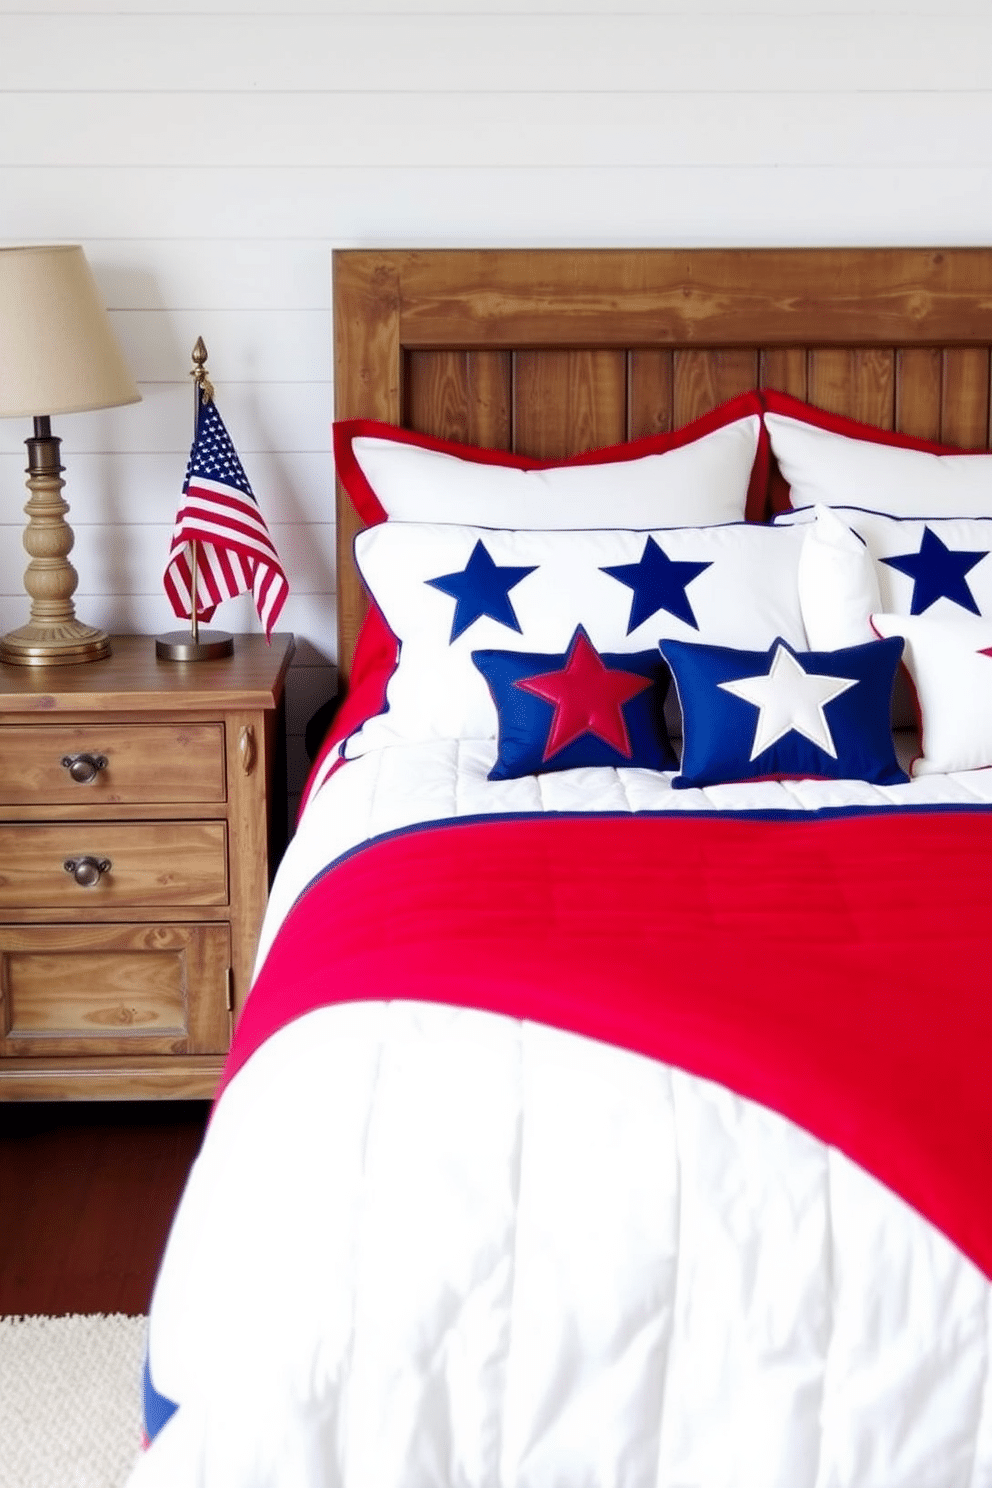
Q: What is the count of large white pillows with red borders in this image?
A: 2